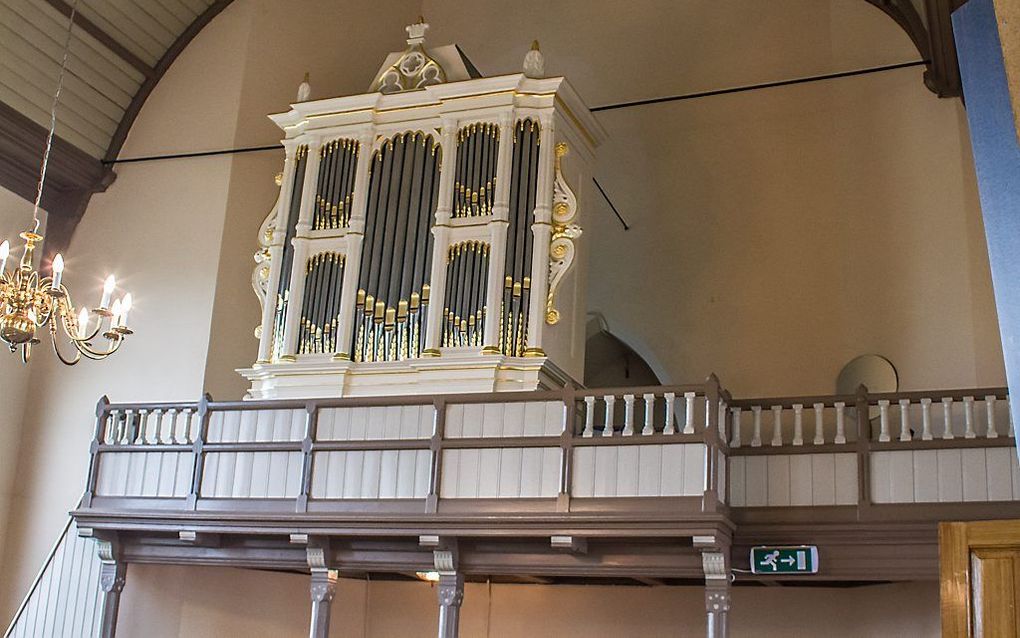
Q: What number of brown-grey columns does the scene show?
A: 4